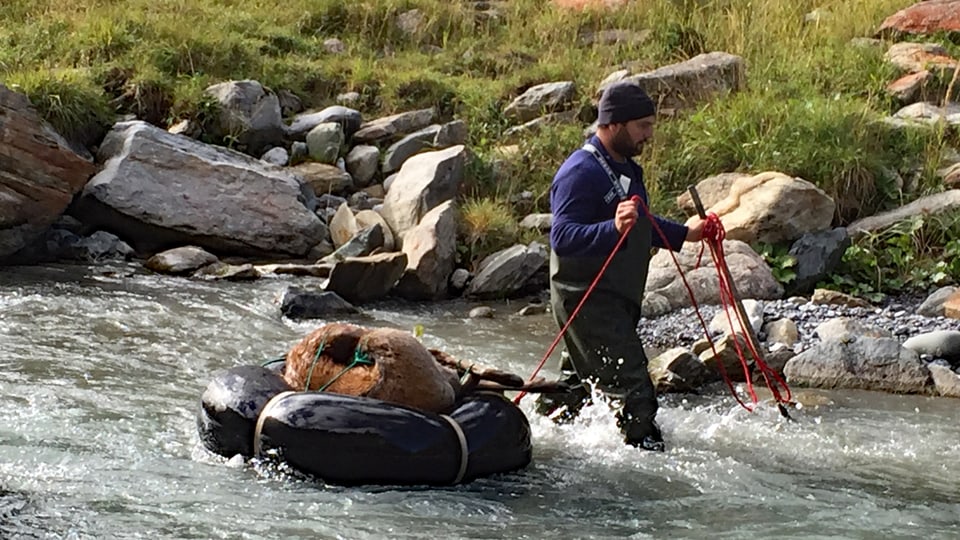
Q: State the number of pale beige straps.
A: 2